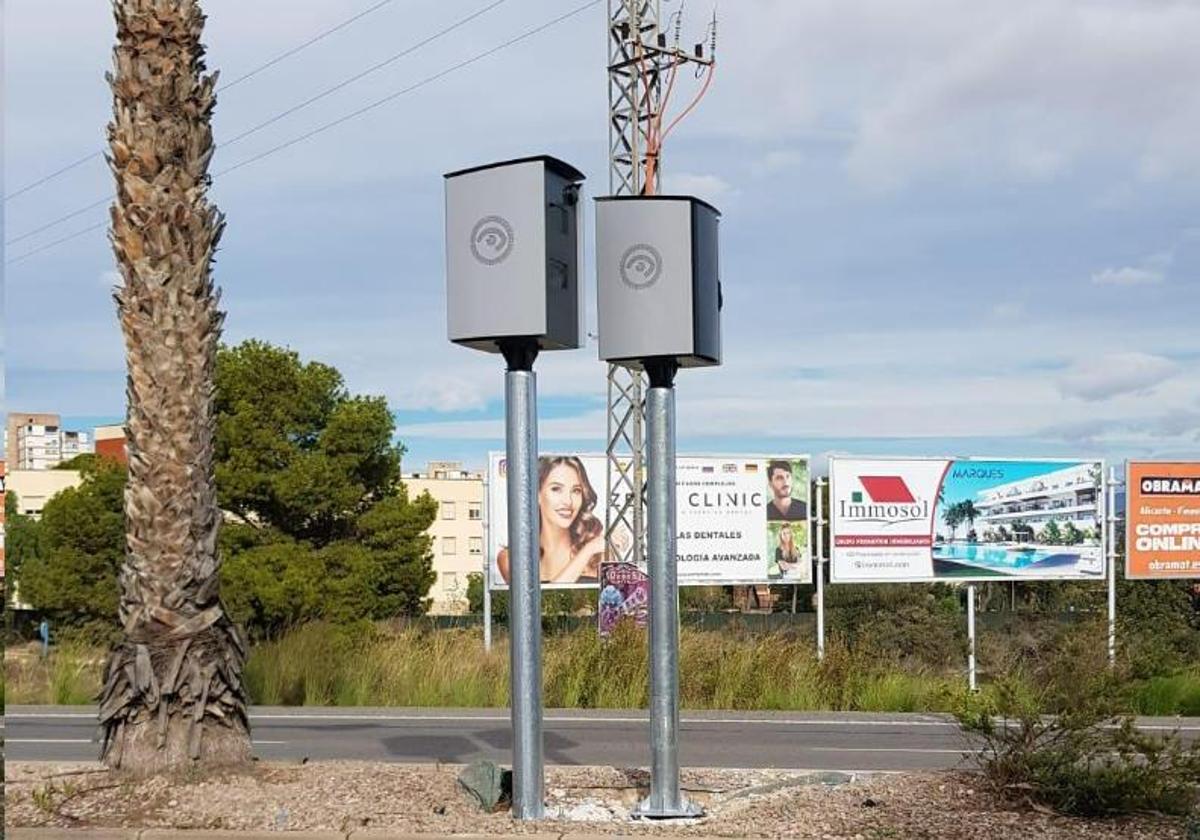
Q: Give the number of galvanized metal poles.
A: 2